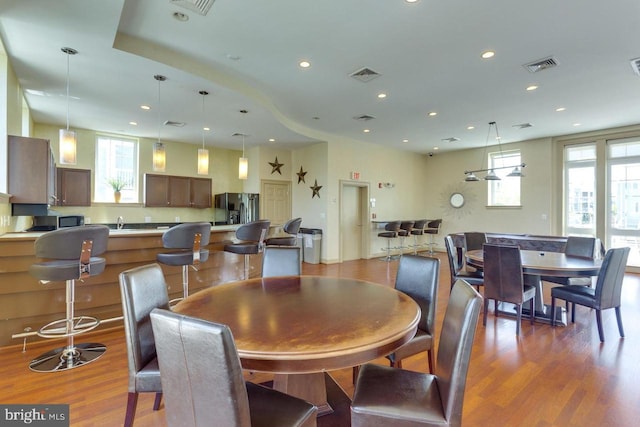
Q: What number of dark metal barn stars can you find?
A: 3